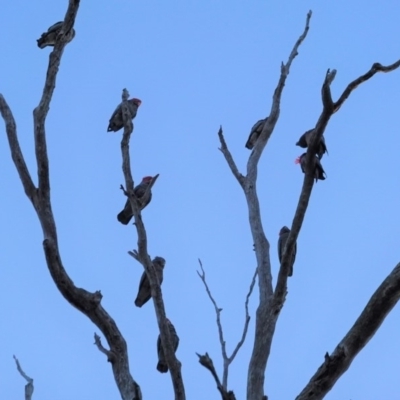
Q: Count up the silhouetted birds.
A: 9